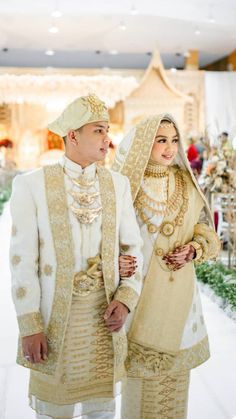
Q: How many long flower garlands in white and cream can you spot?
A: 0